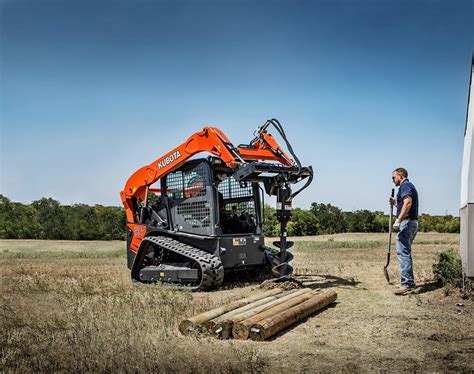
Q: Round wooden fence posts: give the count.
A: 5